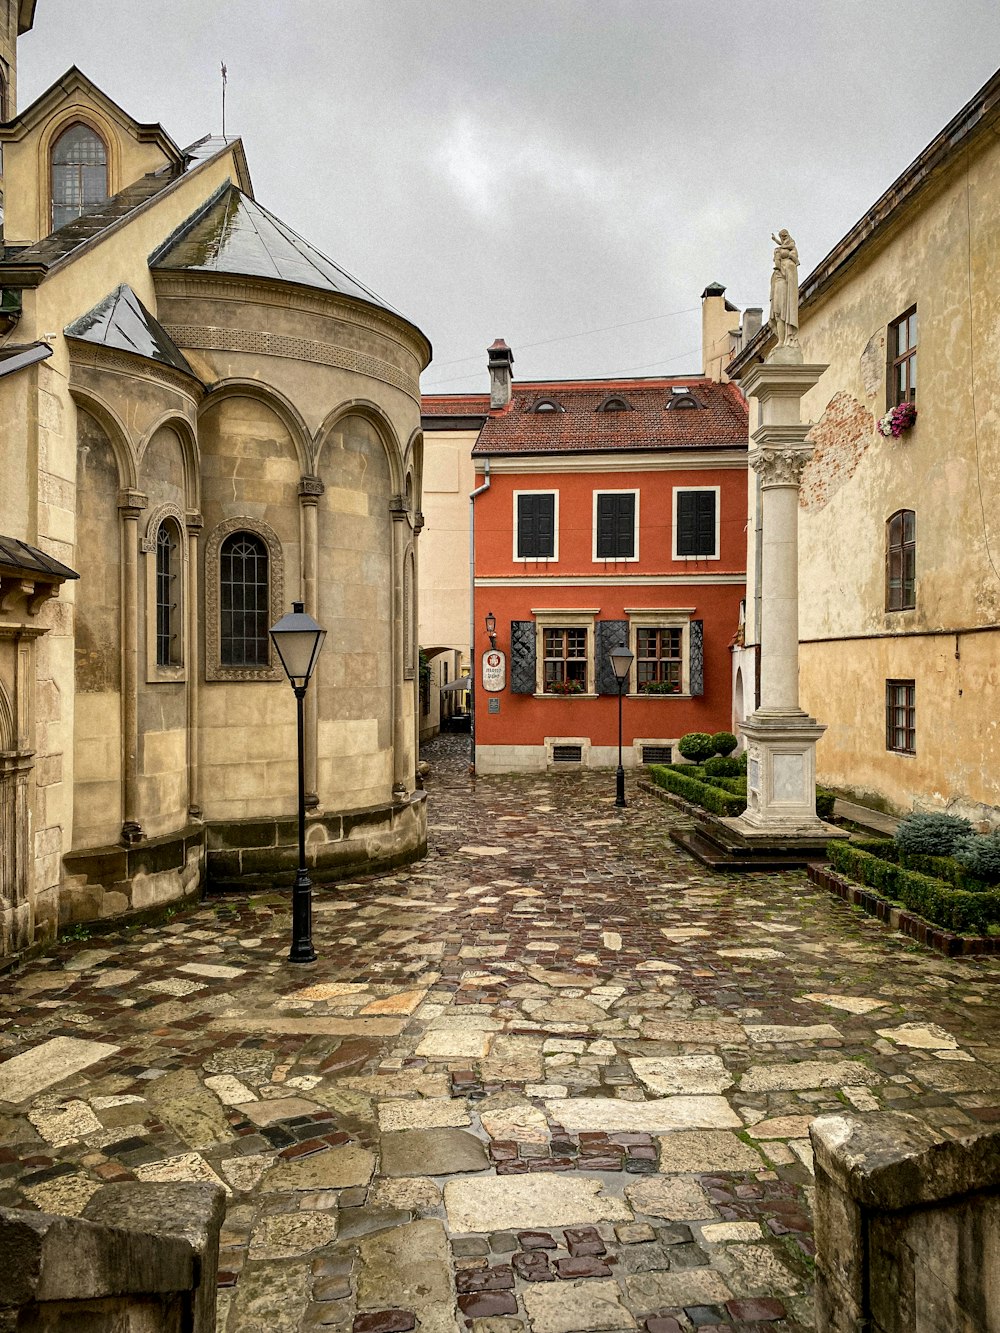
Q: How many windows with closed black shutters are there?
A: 3